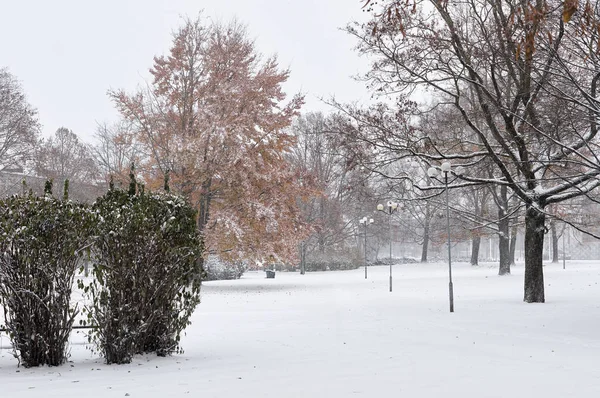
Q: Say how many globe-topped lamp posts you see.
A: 3